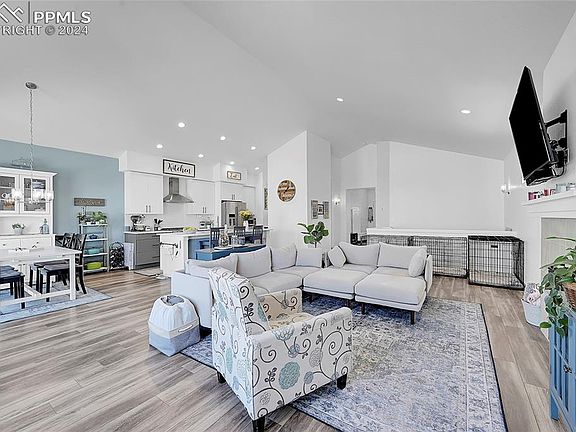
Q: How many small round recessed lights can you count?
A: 9